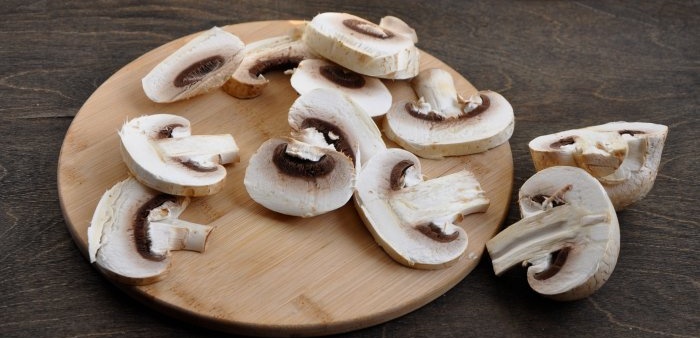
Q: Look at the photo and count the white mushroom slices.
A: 12